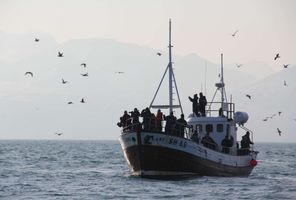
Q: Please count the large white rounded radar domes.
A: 1